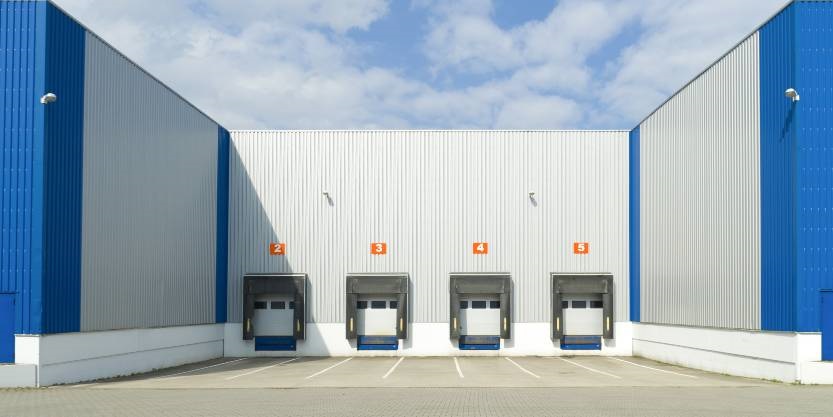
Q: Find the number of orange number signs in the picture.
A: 4